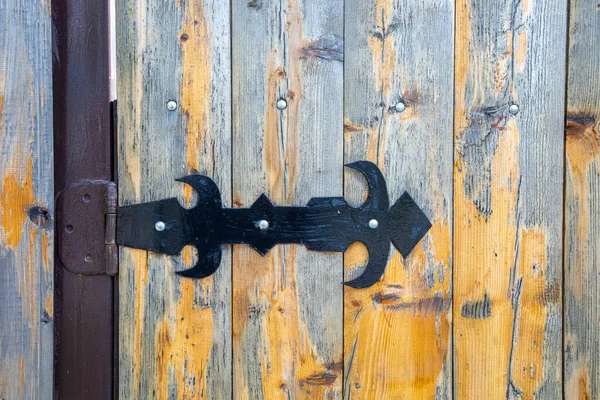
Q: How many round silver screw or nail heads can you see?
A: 7